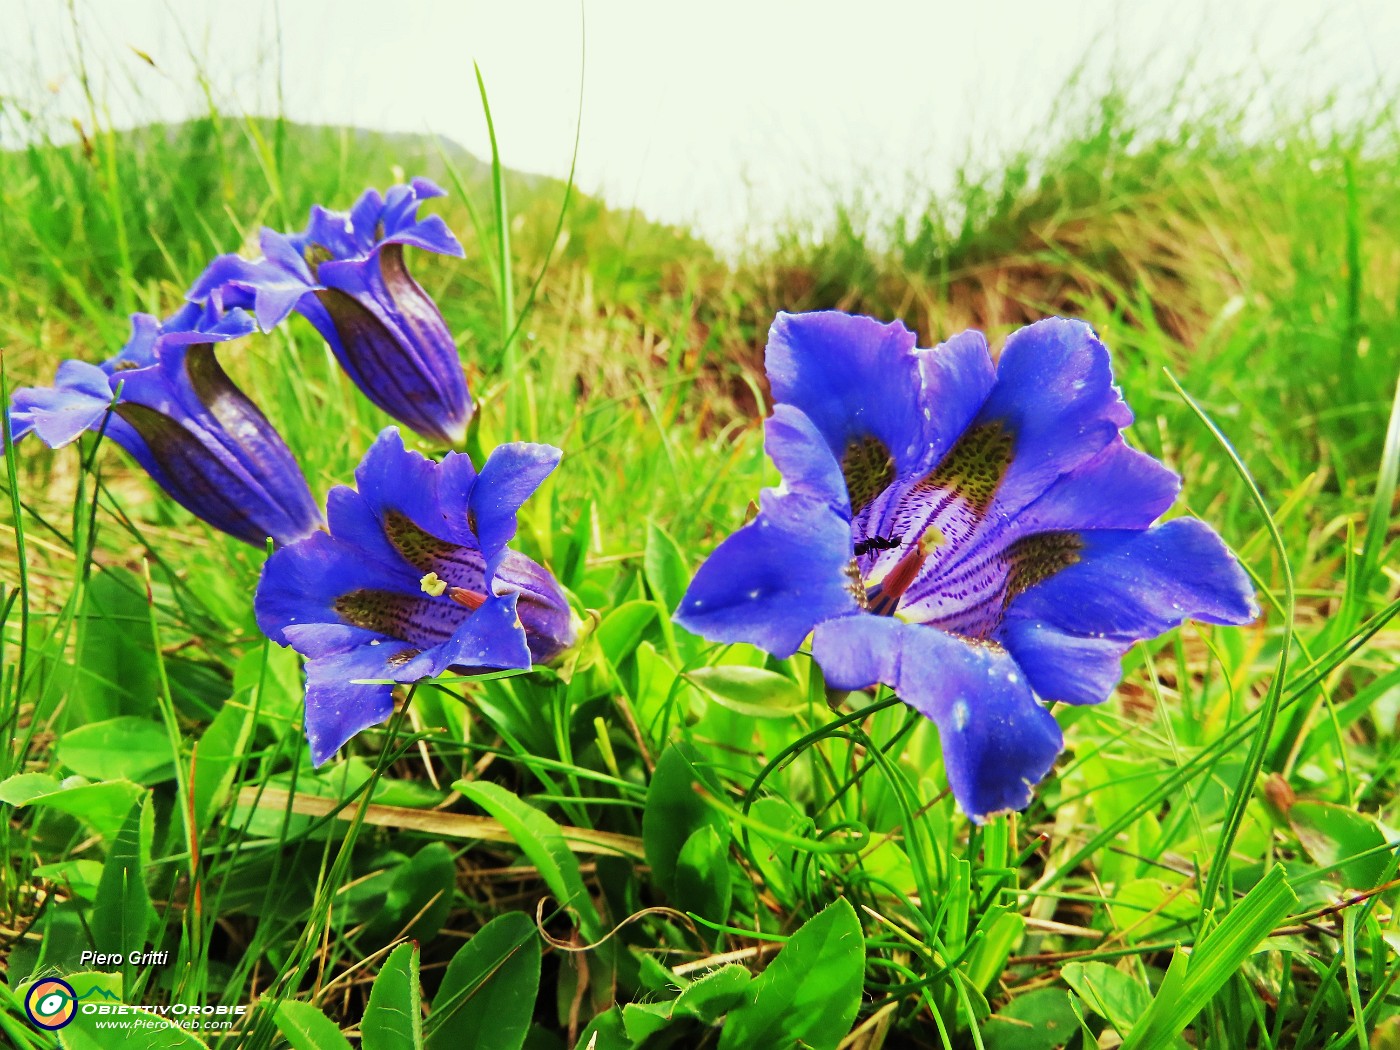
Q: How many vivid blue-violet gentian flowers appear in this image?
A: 4